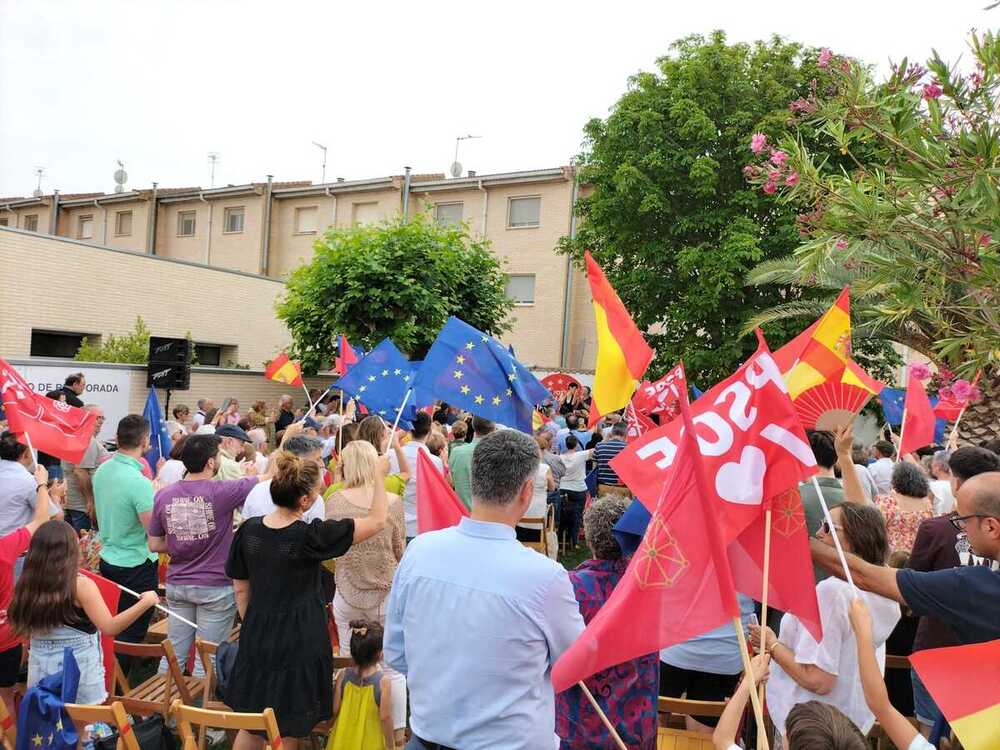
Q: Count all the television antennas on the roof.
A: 5